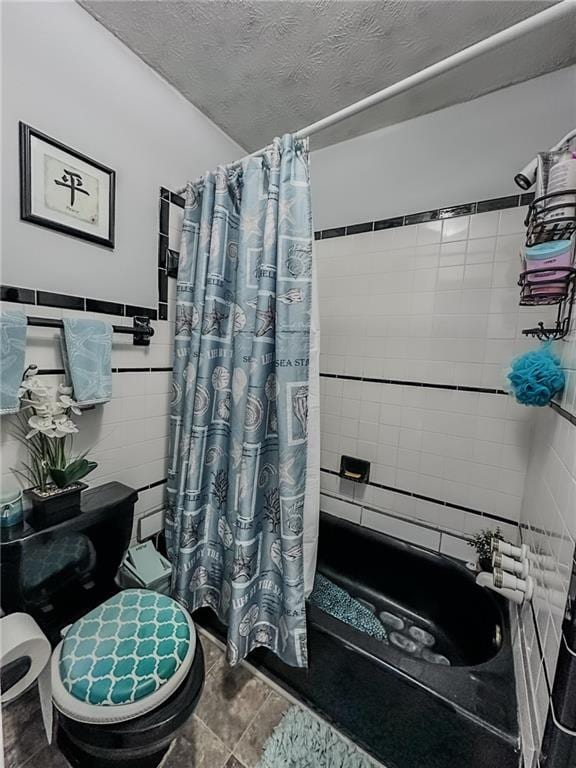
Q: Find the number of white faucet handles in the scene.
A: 3